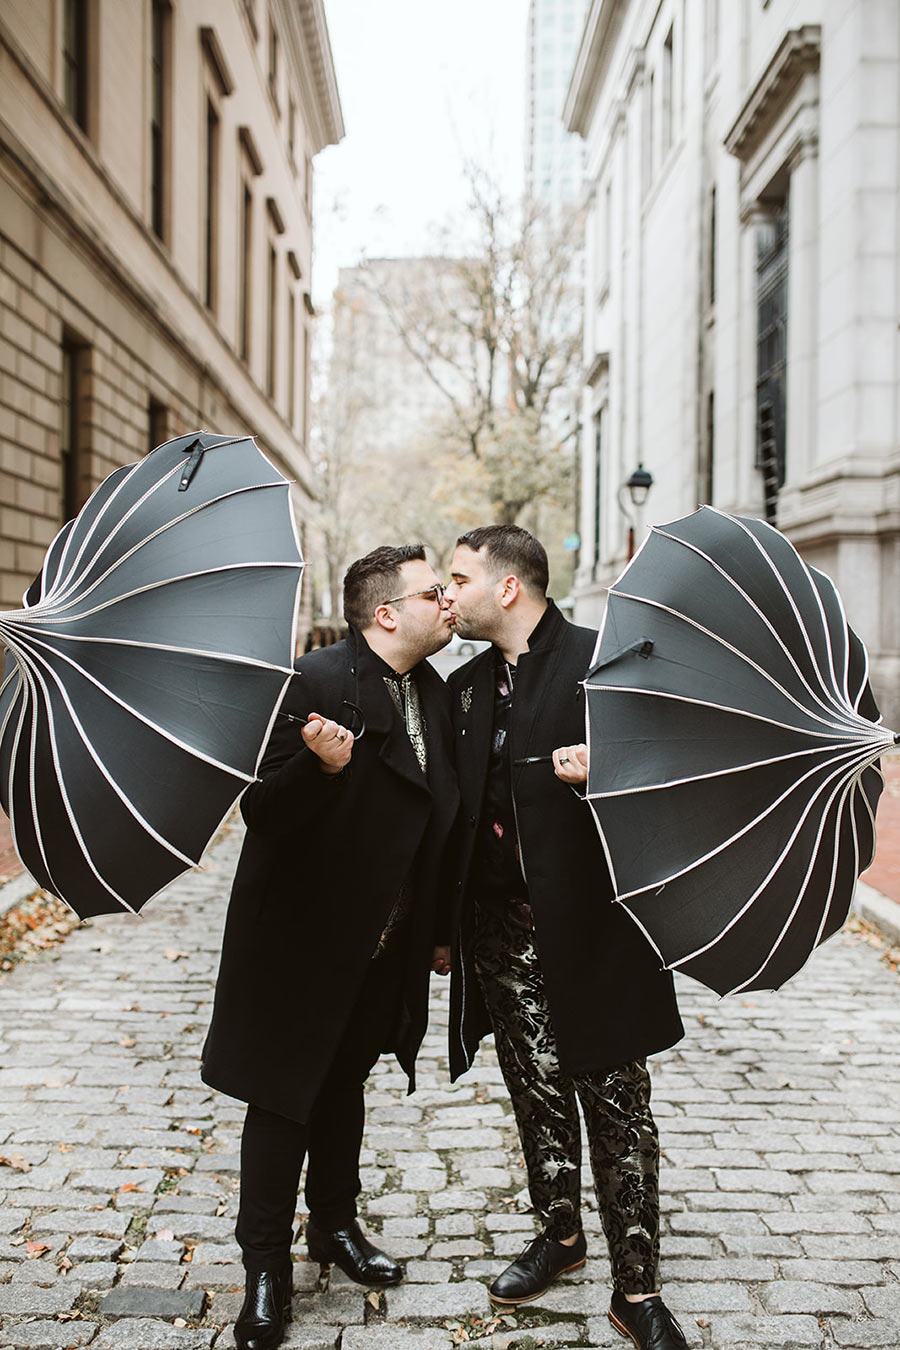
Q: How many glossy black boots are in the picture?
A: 2